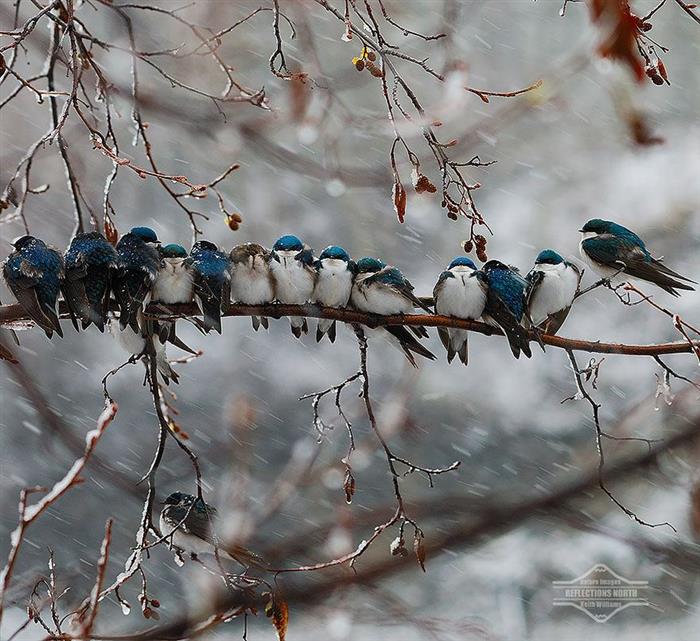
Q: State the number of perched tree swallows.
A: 15